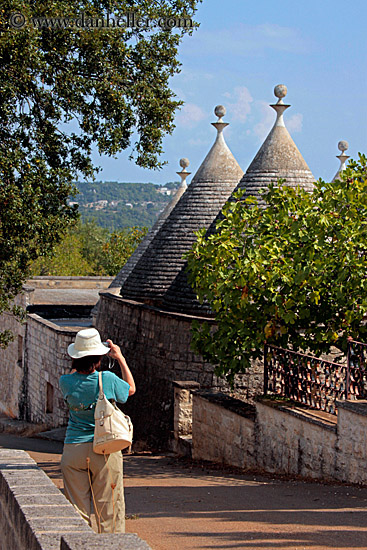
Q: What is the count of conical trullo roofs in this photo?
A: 4